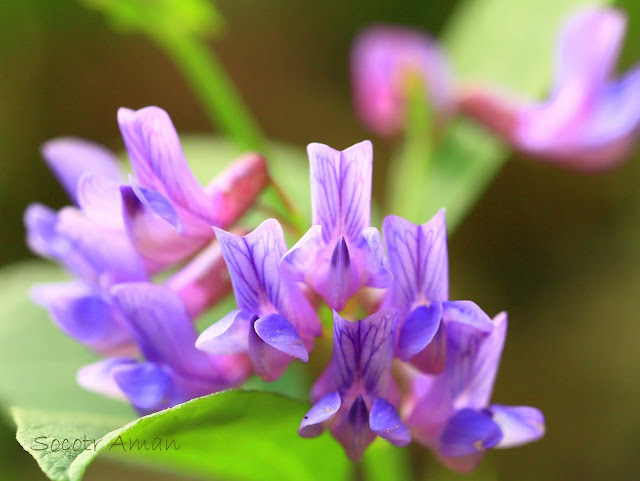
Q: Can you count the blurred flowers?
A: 2